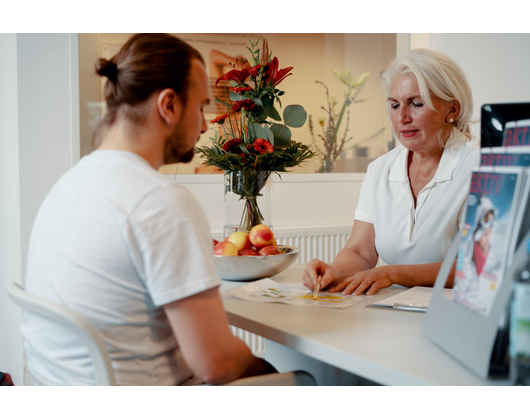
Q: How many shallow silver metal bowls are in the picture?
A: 1